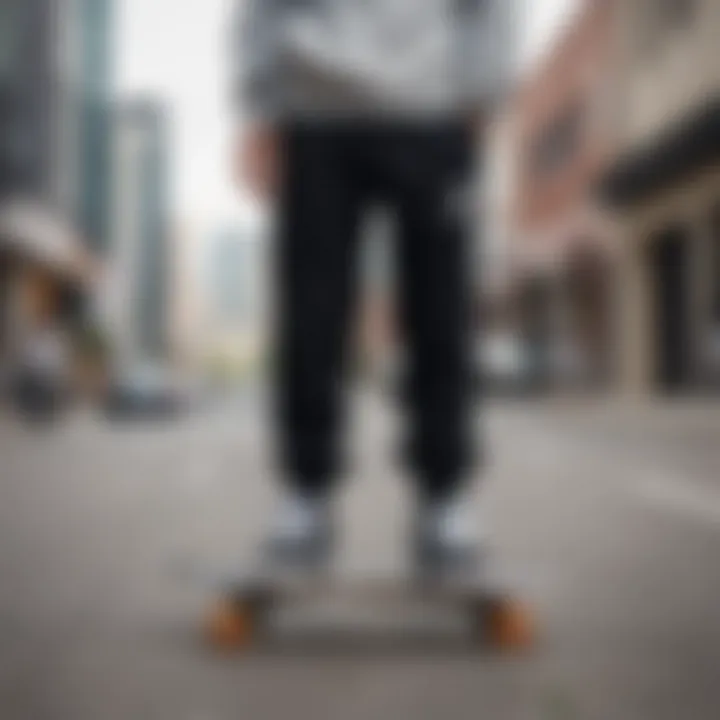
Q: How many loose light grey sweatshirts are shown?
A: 1